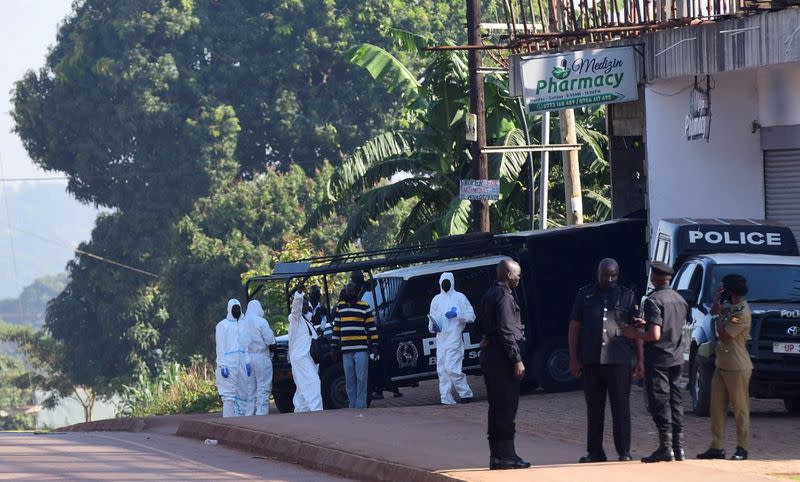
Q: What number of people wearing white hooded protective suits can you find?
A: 4